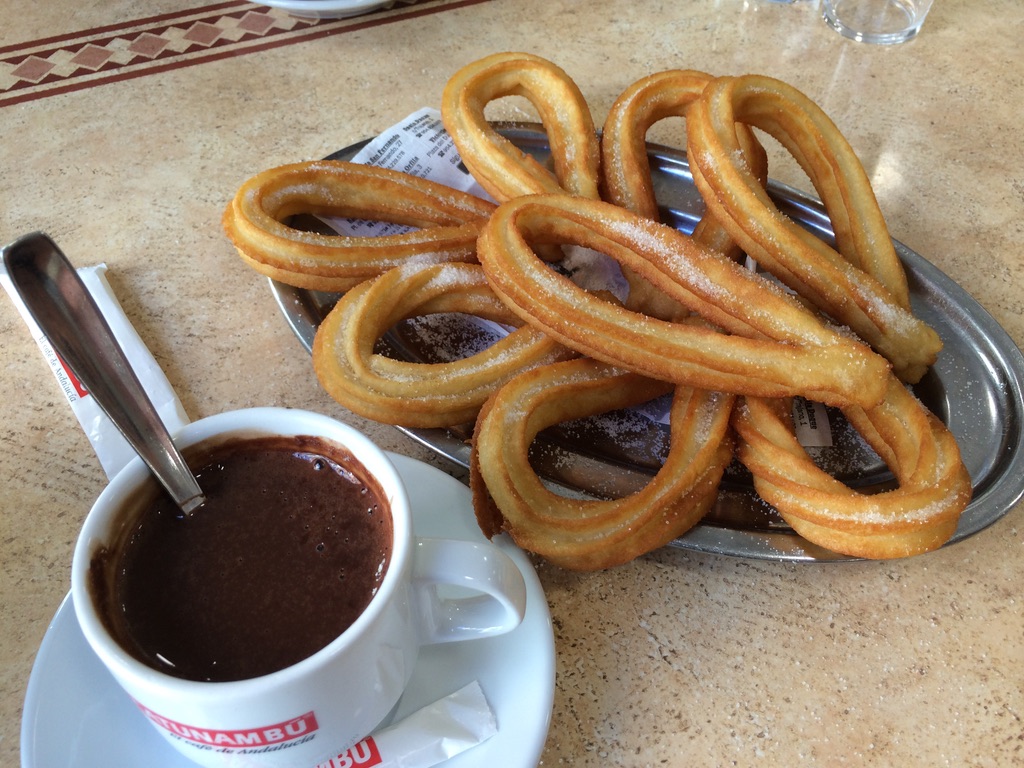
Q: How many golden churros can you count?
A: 8